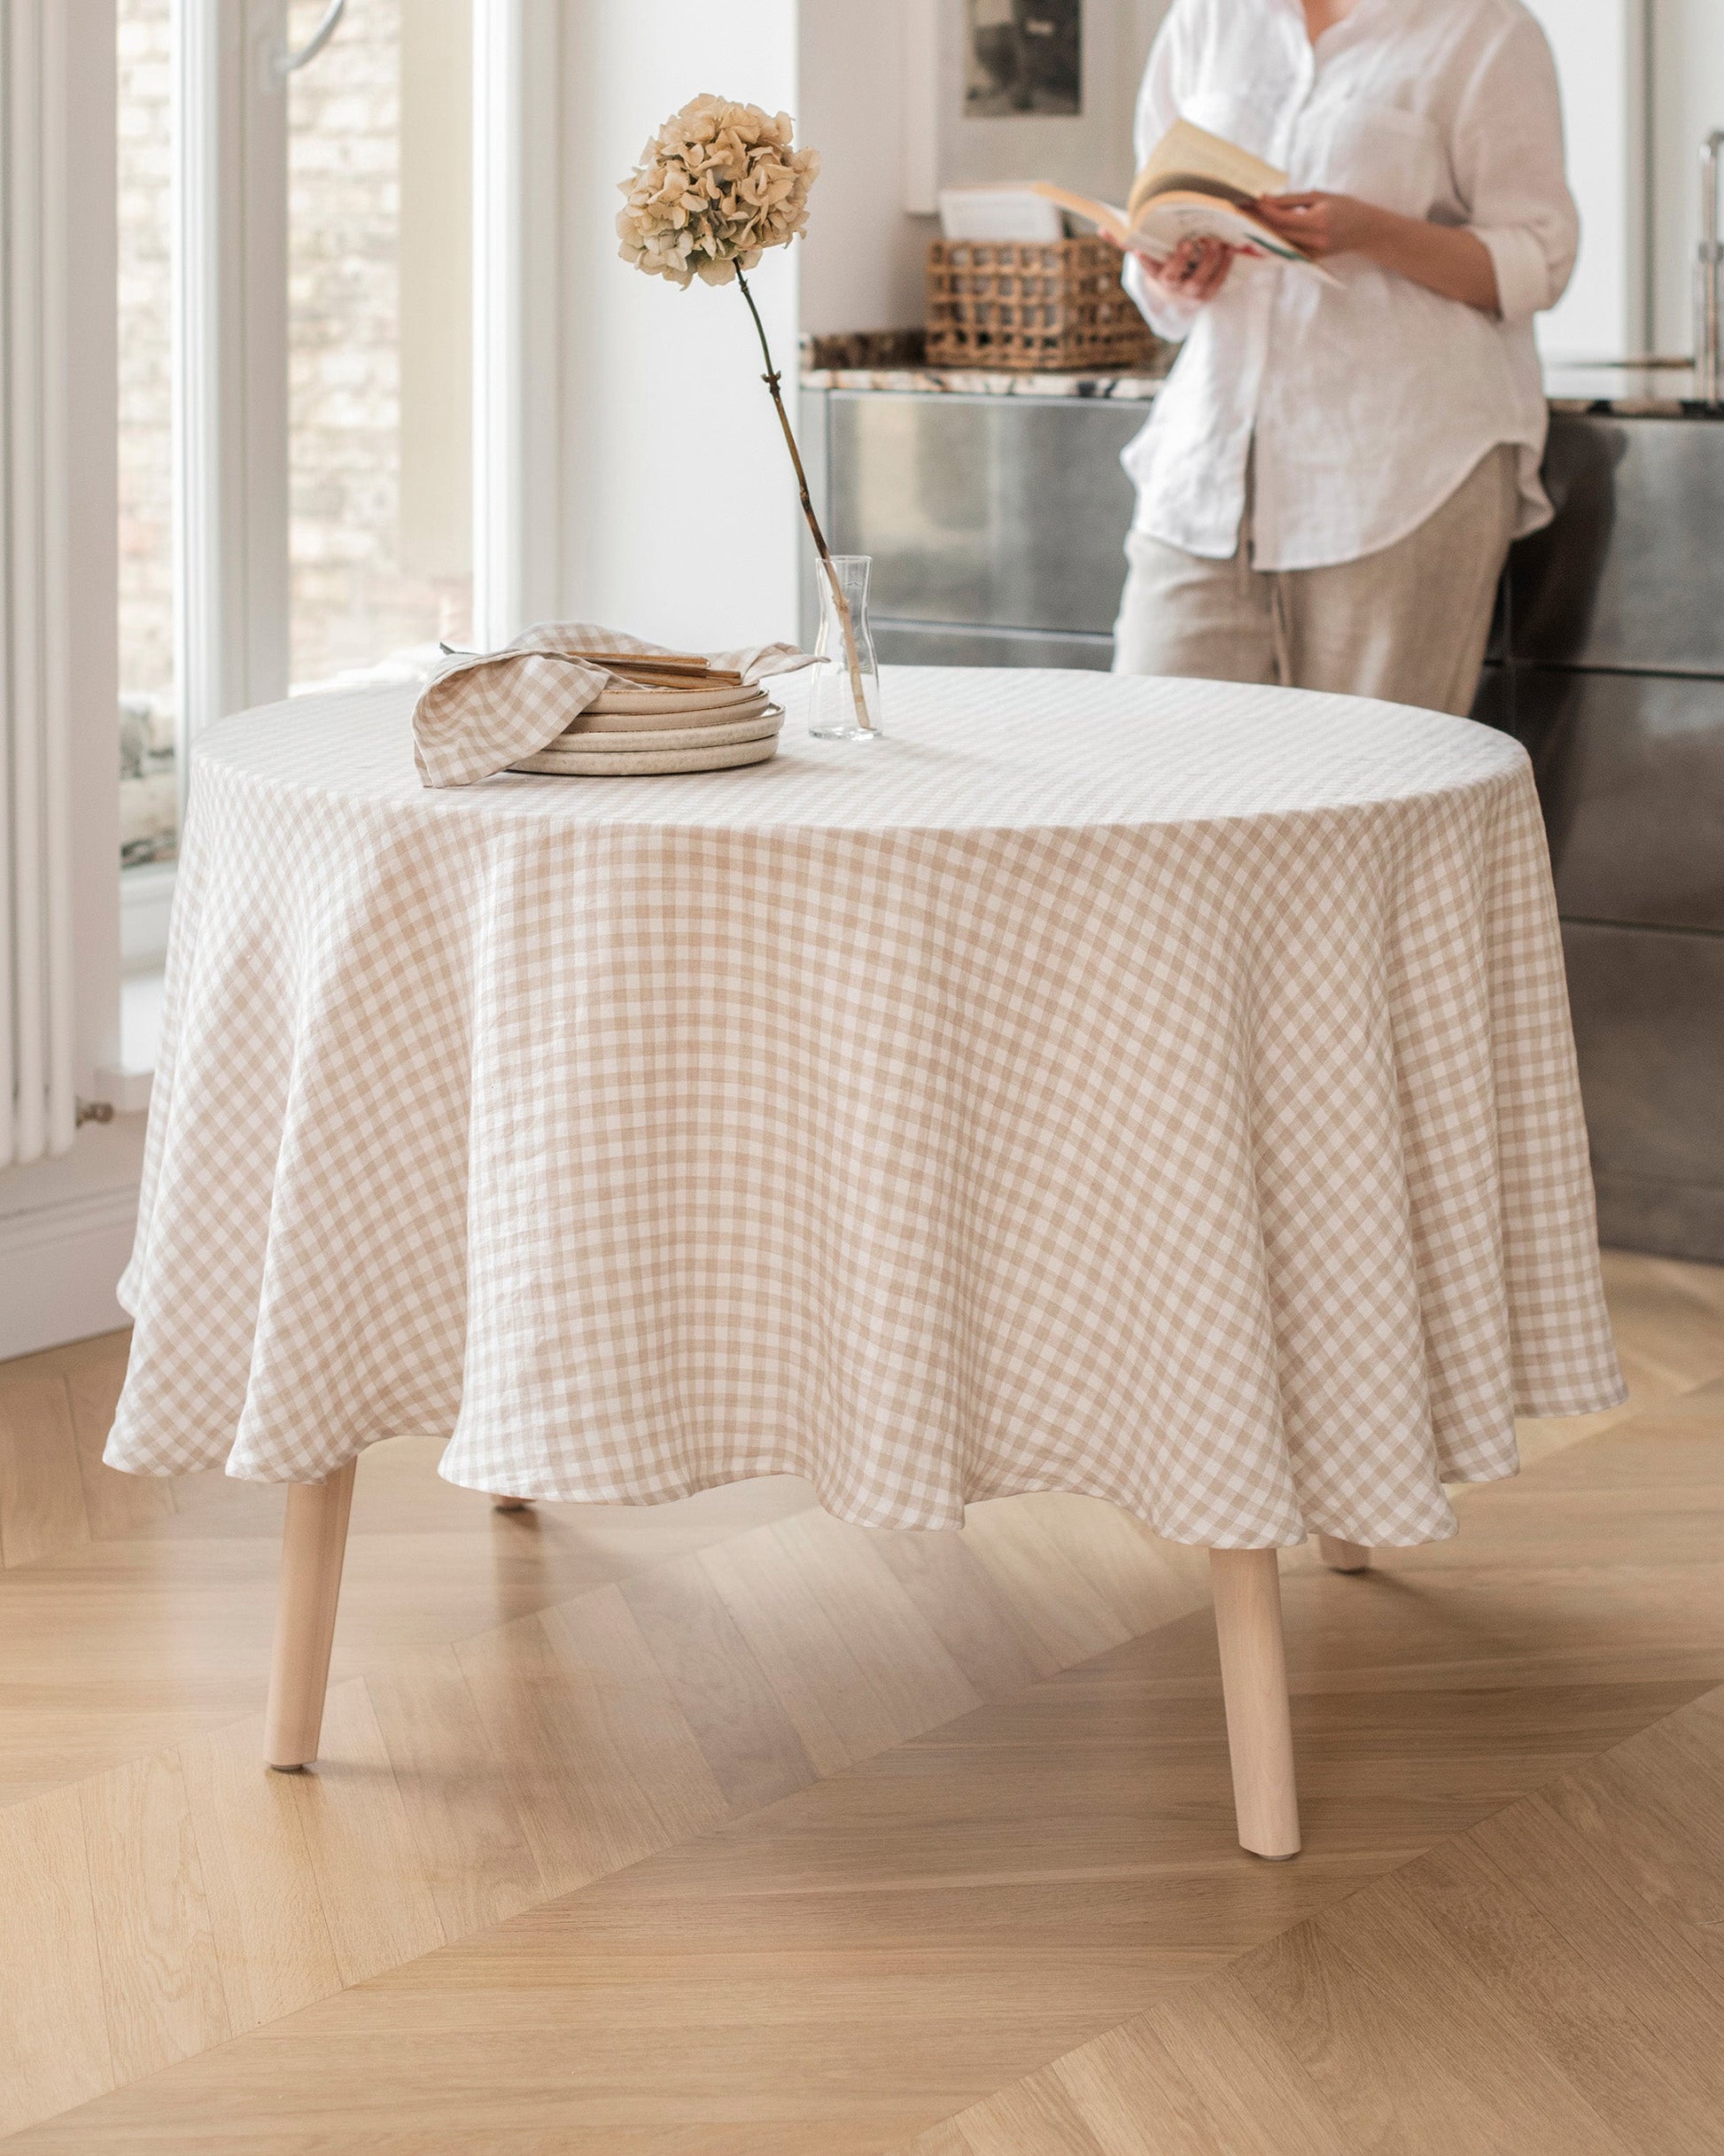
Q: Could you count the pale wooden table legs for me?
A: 4